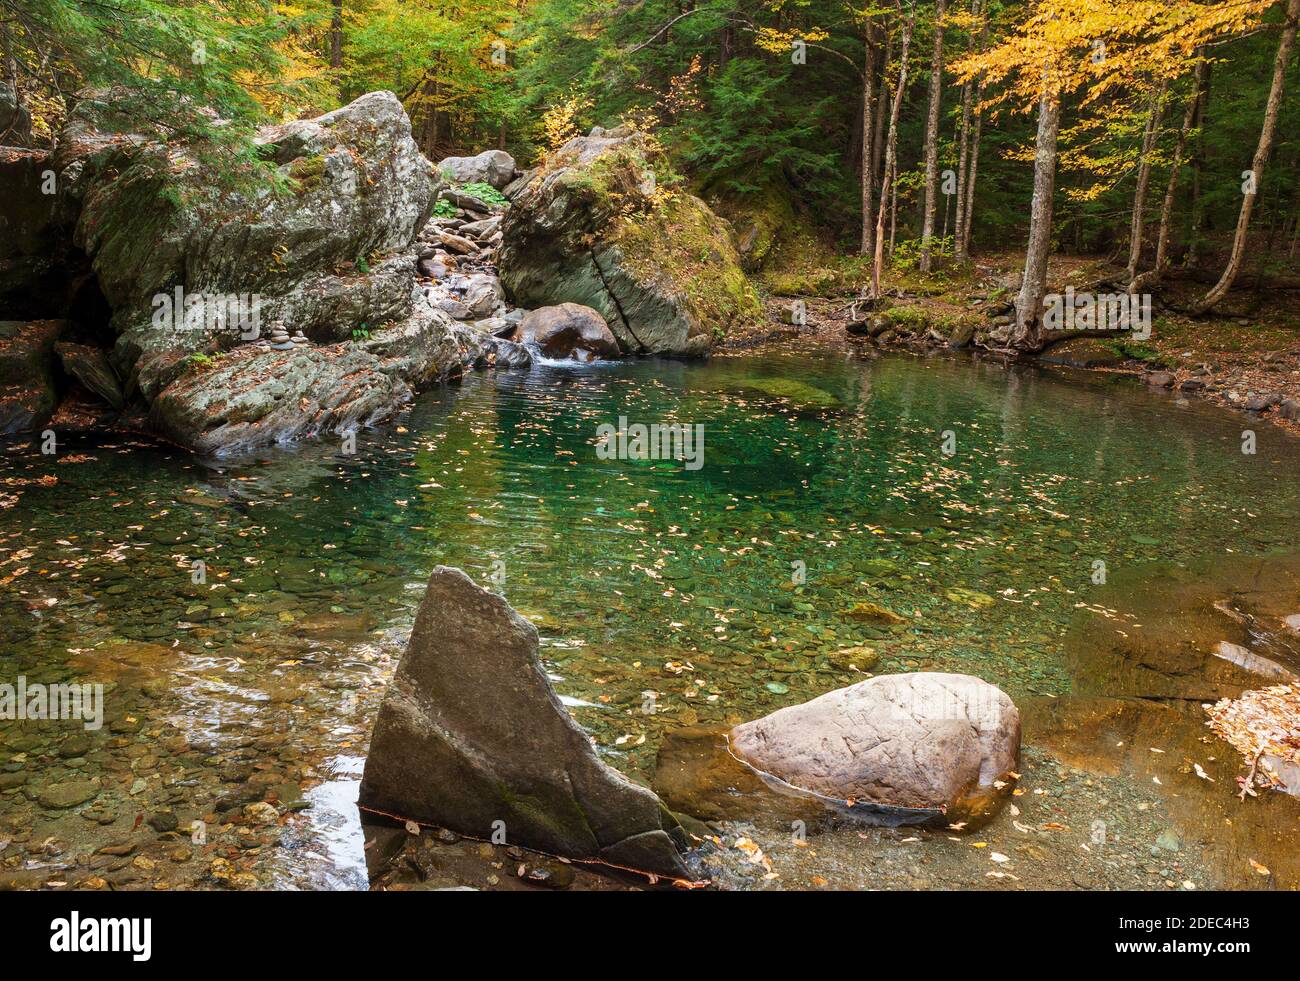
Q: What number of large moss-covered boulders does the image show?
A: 2